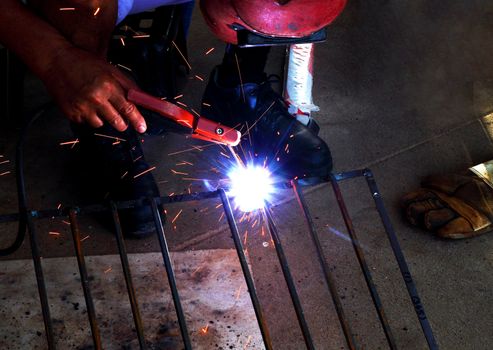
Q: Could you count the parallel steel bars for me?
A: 9